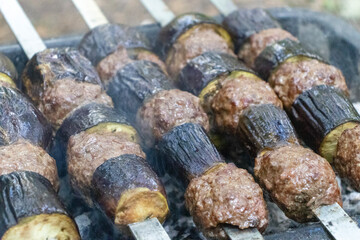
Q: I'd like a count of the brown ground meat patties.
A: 12